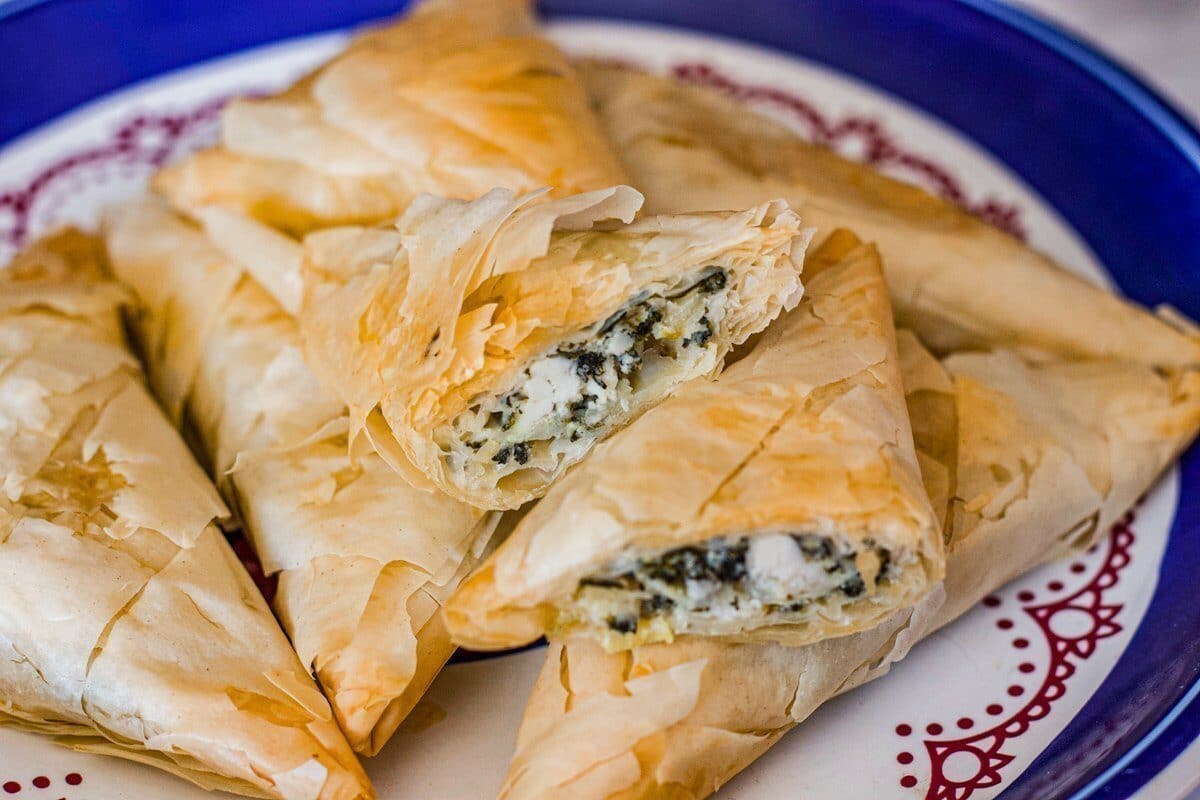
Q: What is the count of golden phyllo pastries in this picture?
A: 7